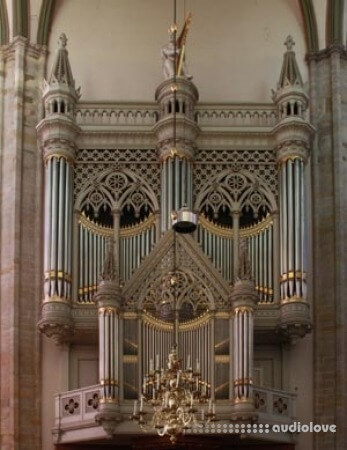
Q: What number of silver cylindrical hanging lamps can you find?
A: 1